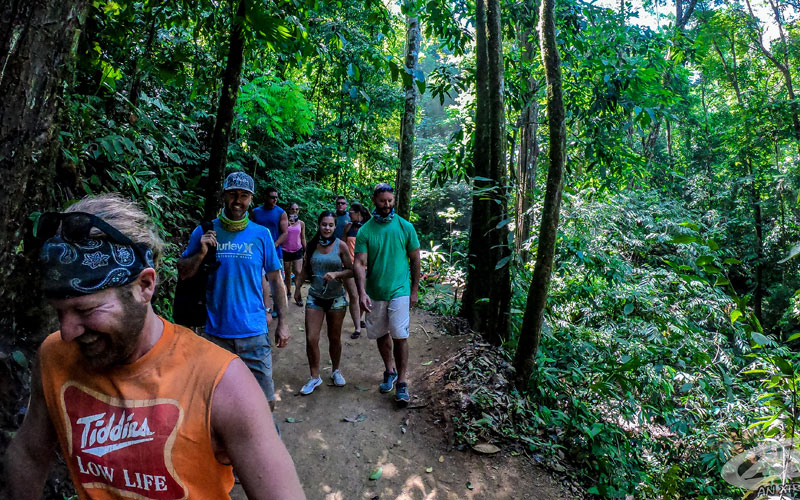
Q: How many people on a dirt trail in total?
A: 8